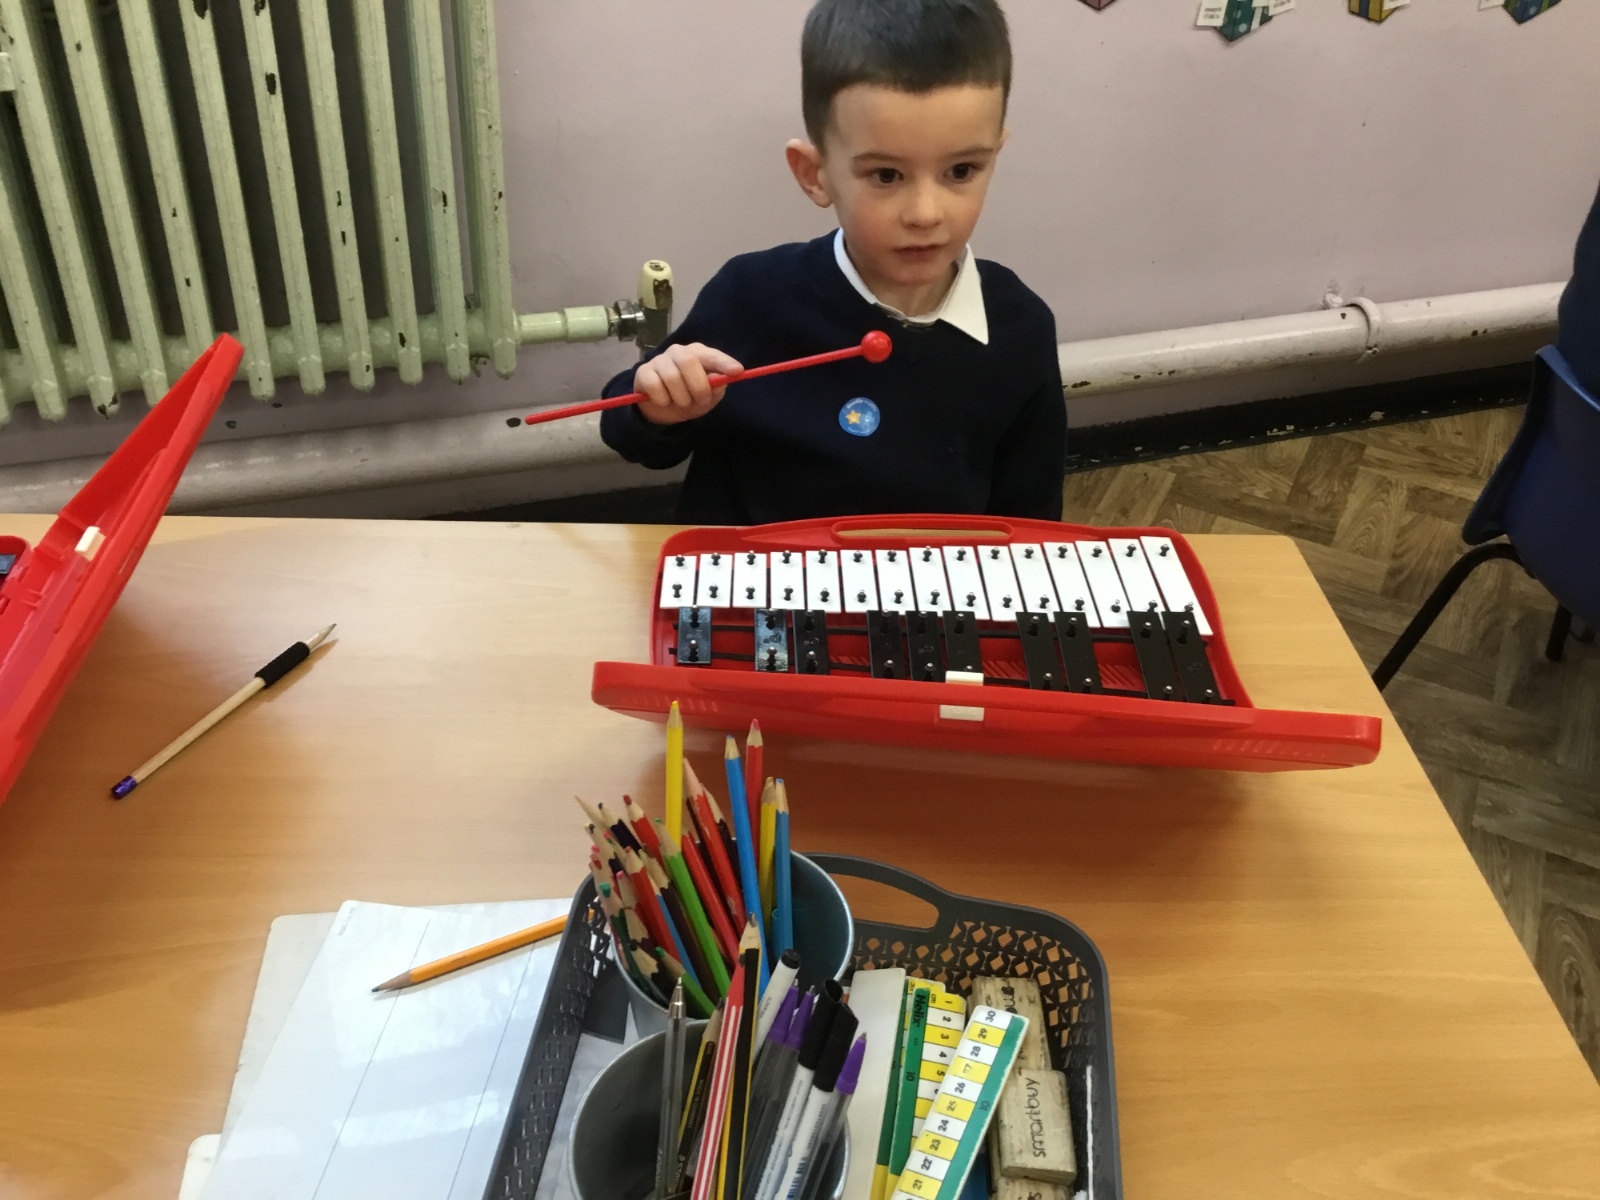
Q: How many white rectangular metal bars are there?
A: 15